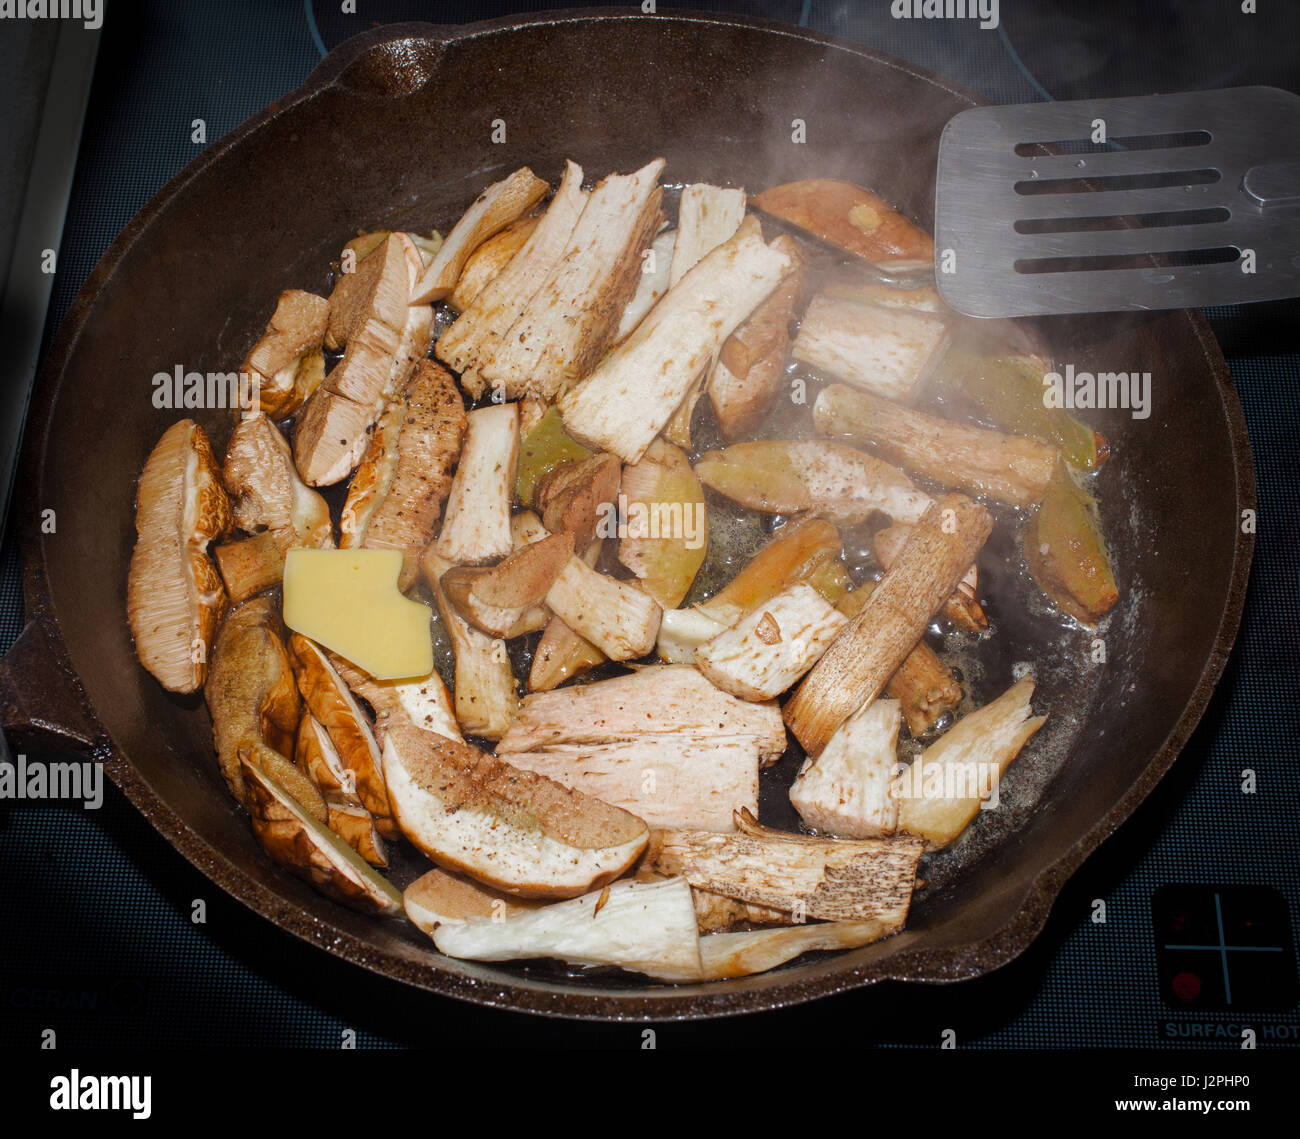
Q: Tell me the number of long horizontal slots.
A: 4